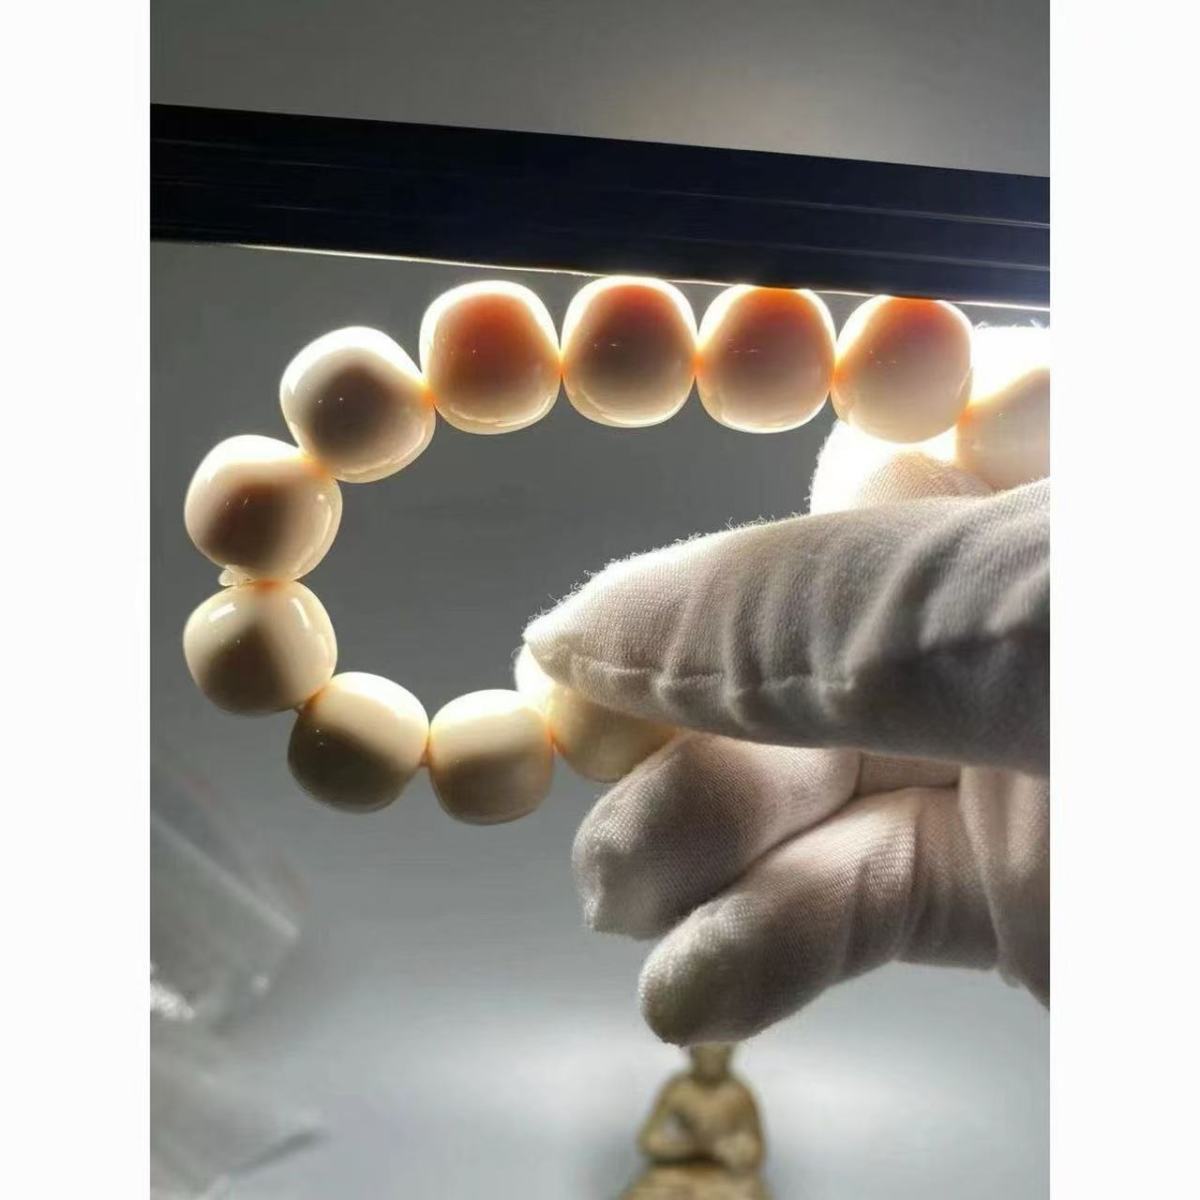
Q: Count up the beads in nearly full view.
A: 9